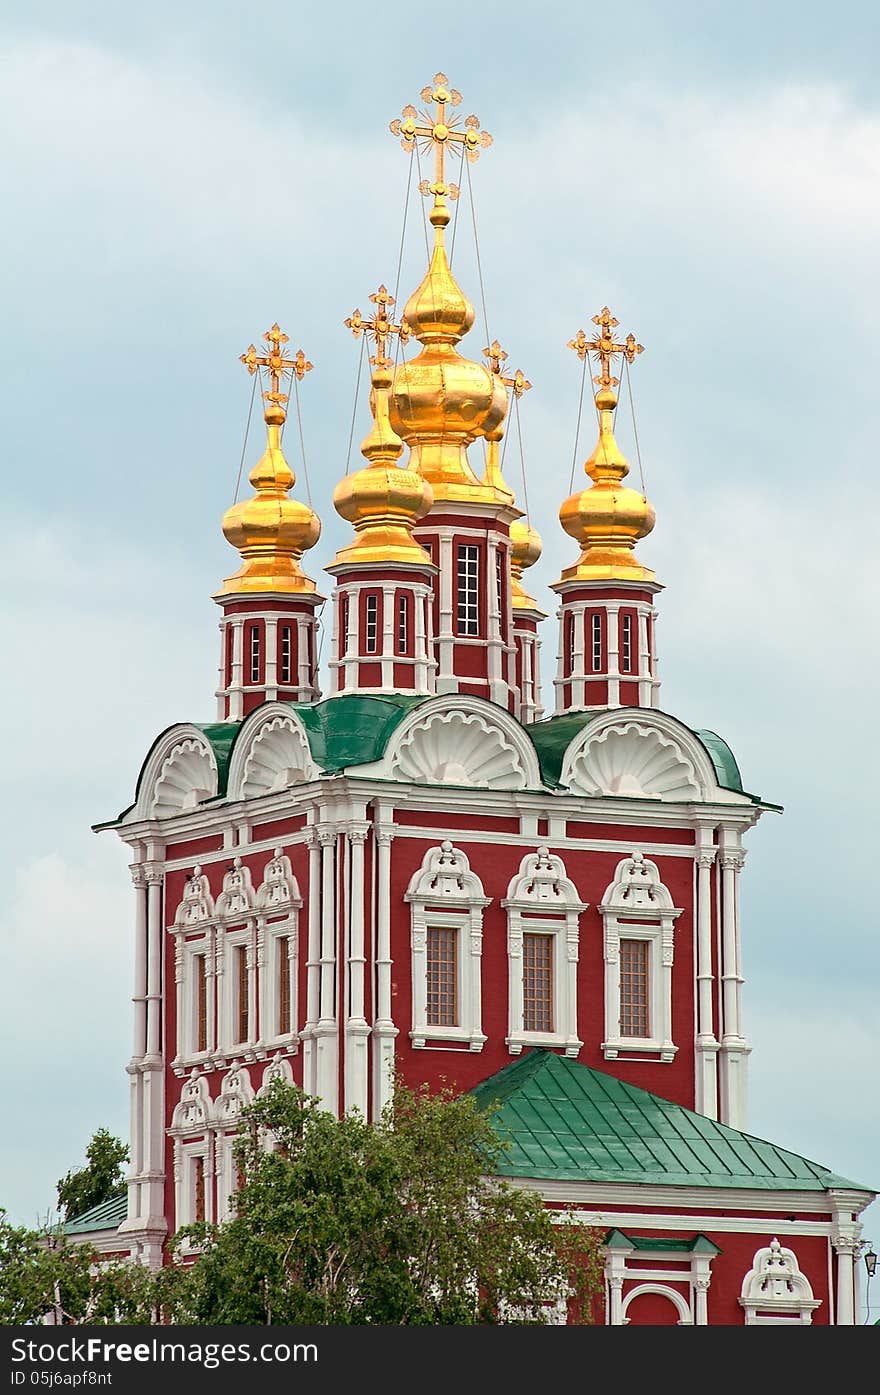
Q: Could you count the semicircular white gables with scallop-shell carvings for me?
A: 4